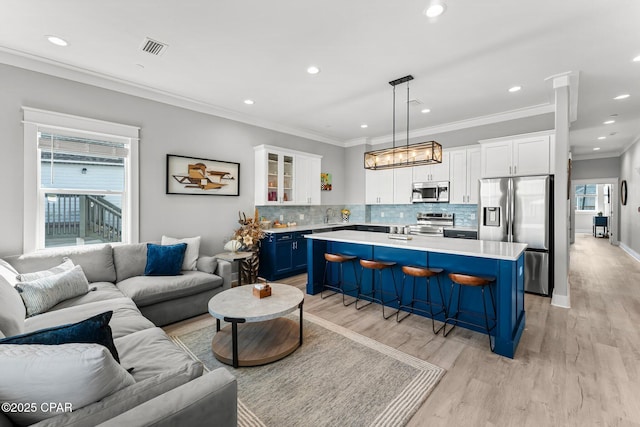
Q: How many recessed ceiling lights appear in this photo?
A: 12